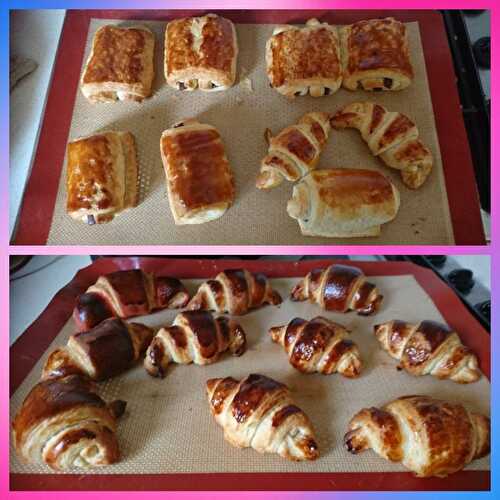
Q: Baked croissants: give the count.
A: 12